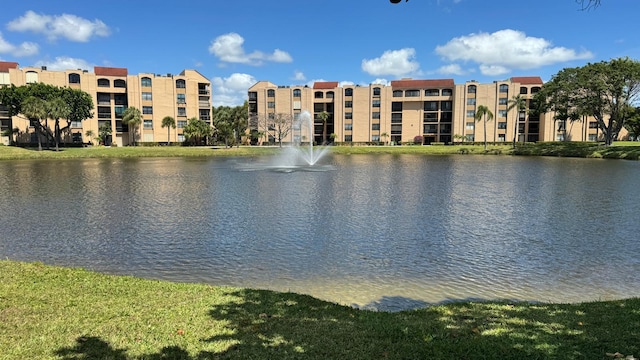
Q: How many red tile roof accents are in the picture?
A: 5